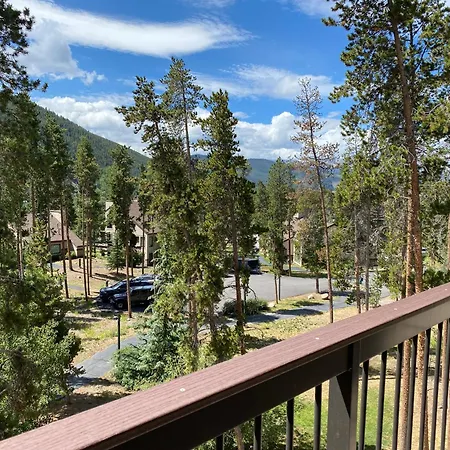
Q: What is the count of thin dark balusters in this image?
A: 11